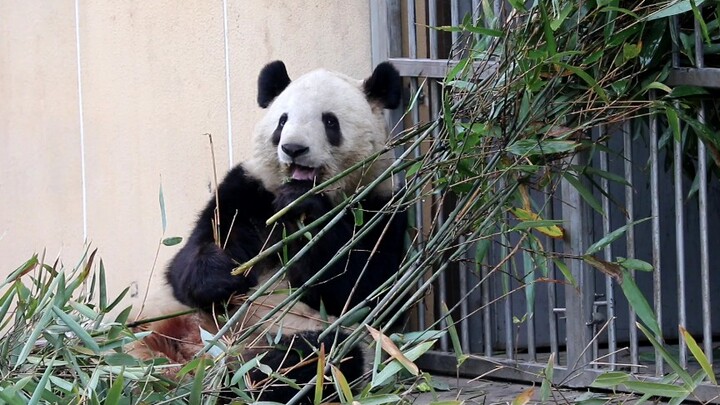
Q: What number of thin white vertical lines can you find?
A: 2